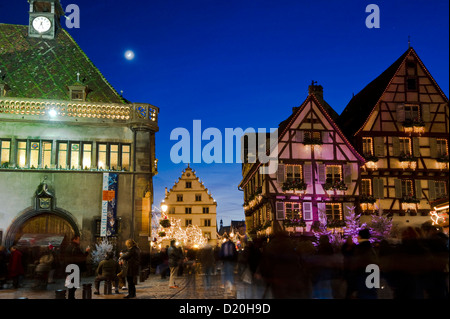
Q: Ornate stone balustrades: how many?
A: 1